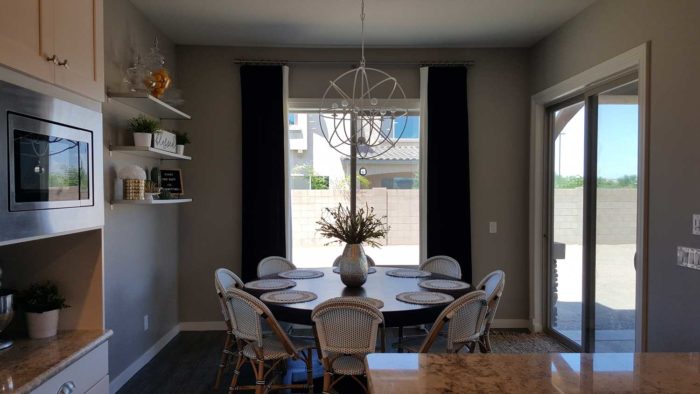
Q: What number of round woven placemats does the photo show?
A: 8